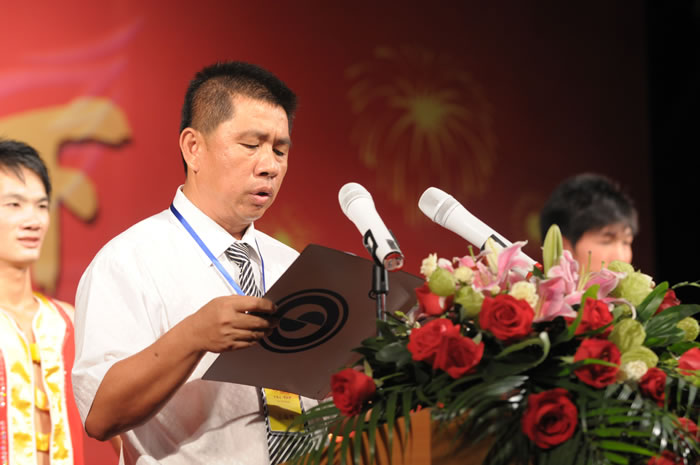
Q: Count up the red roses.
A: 13